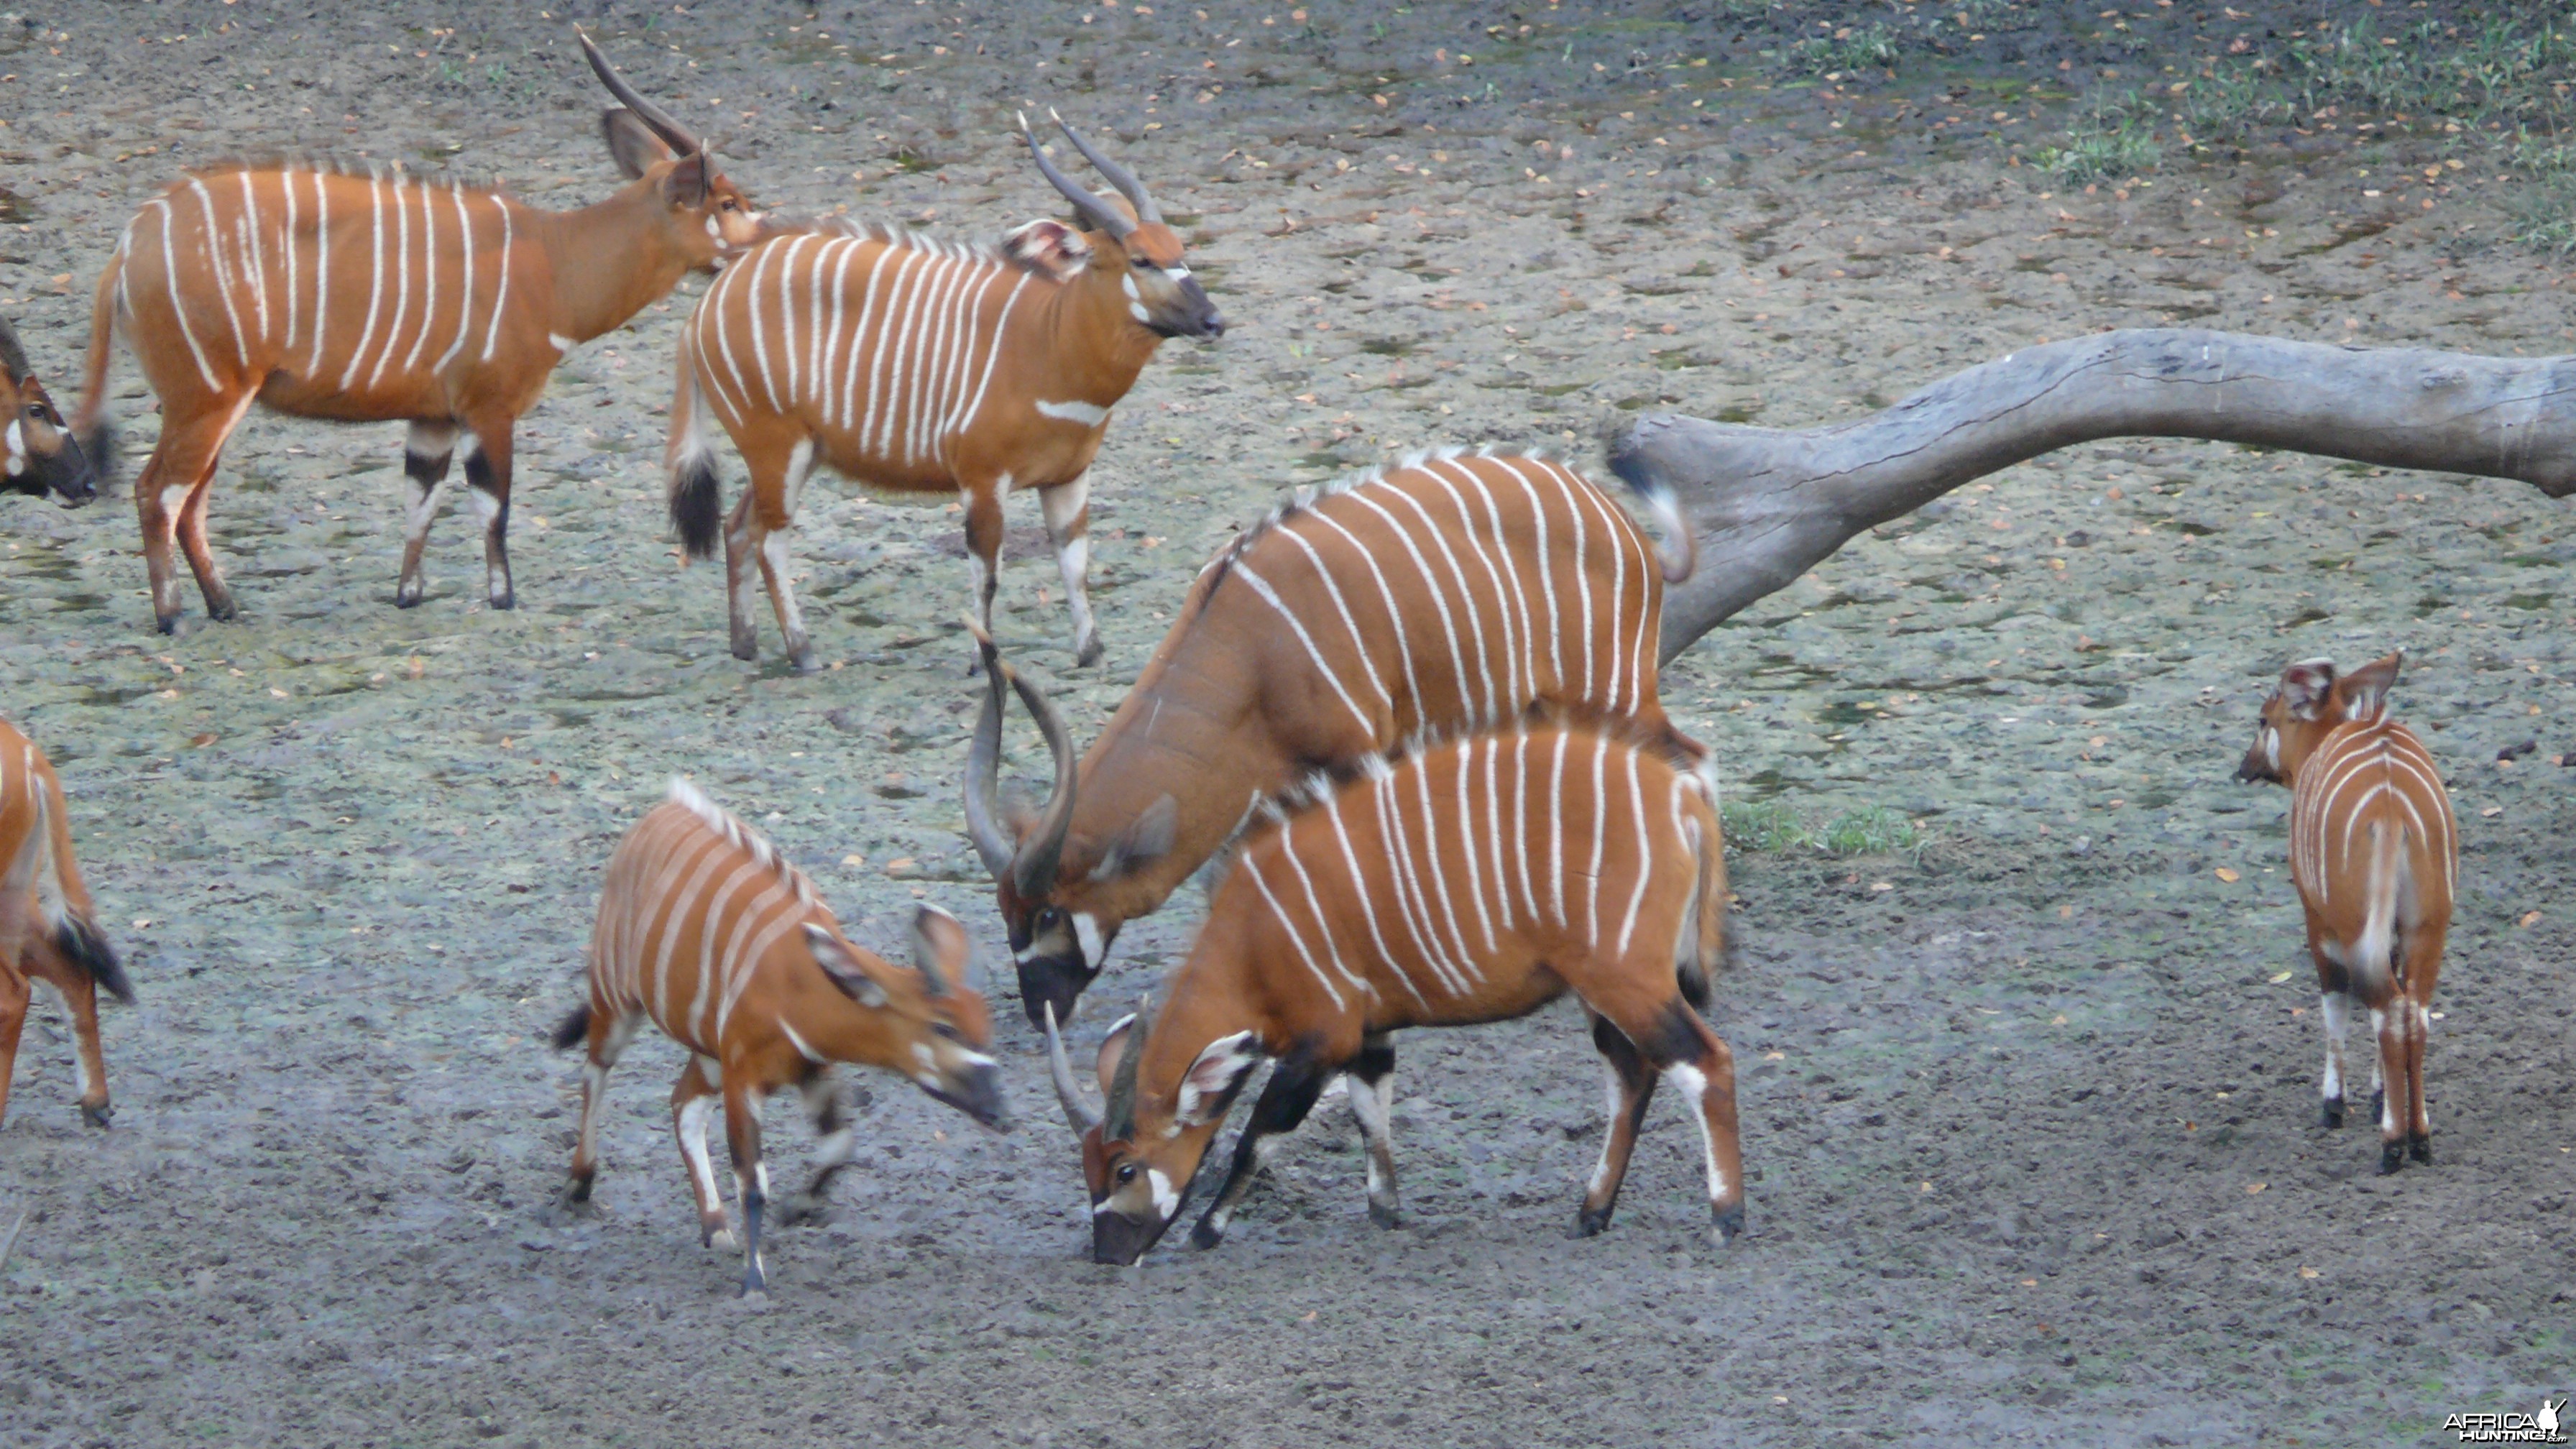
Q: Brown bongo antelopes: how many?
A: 8